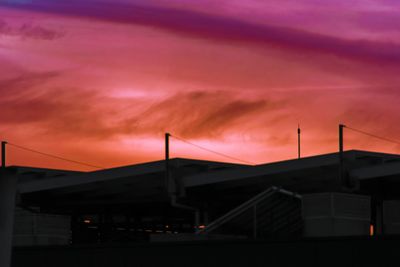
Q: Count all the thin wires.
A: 3